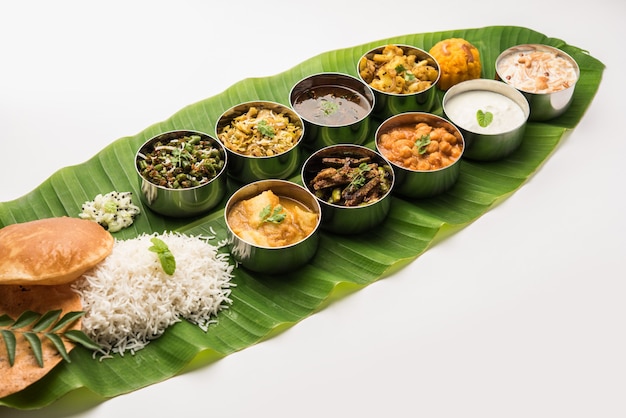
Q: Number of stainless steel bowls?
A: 9